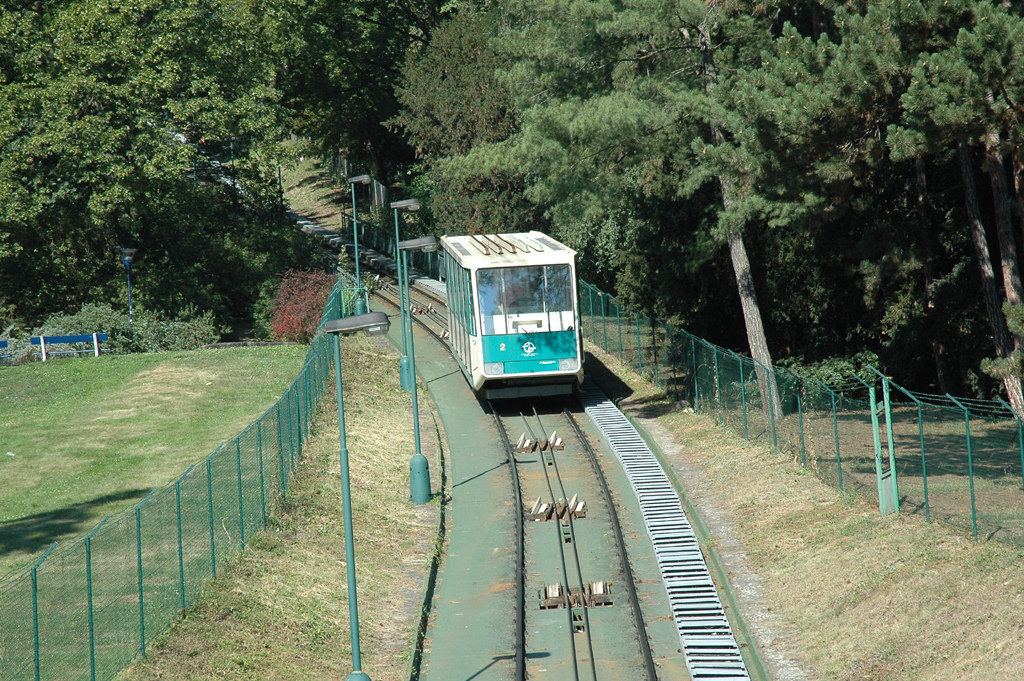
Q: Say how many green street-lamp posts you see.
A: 4